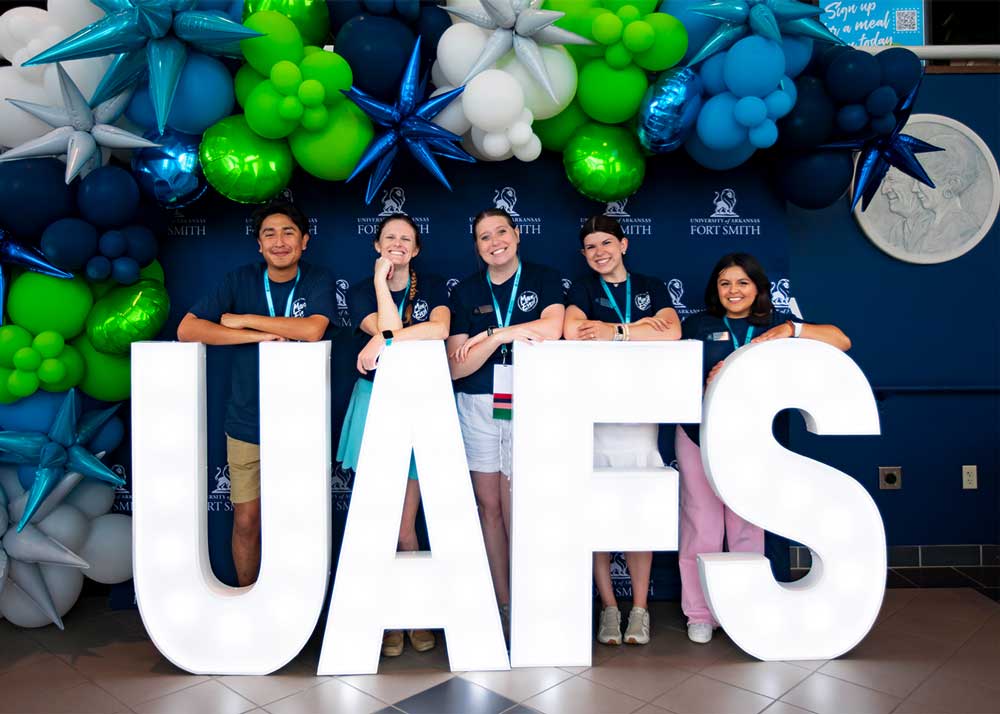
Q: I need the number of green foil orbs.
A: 4